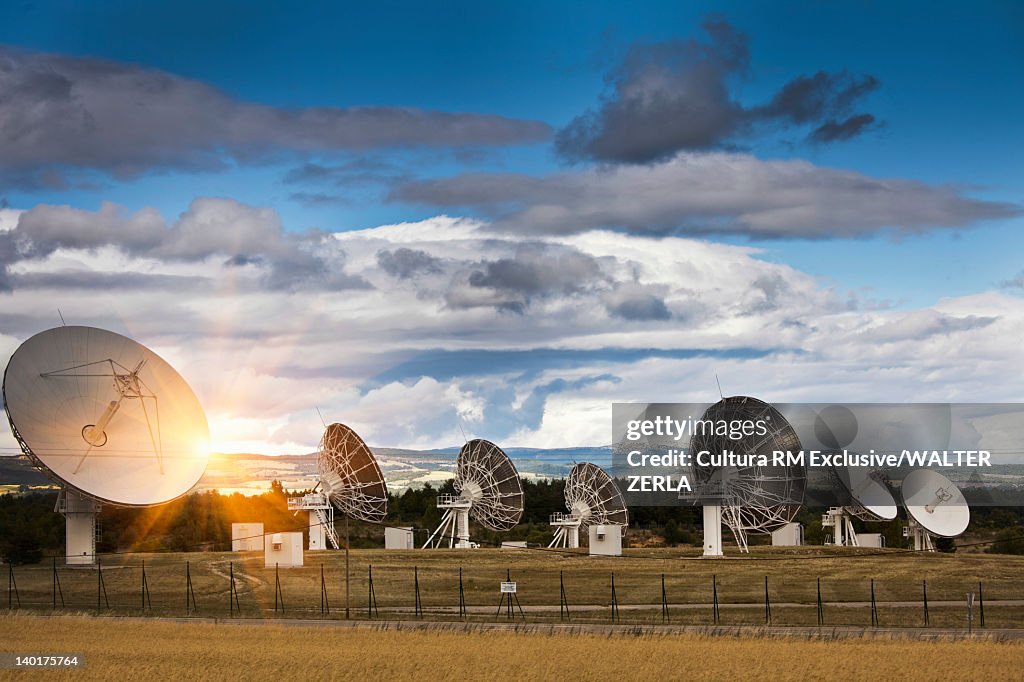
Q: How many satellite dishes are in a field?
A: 7